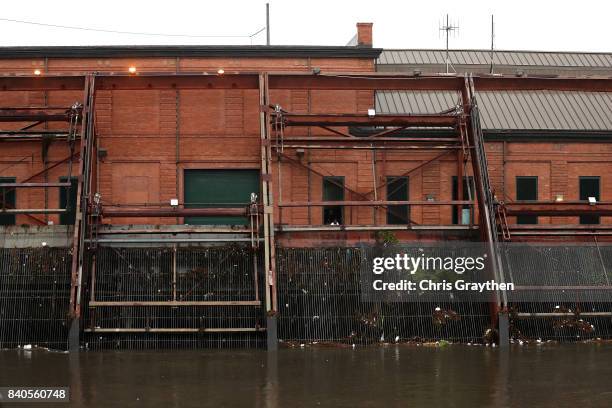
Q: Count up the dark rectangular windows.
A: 7